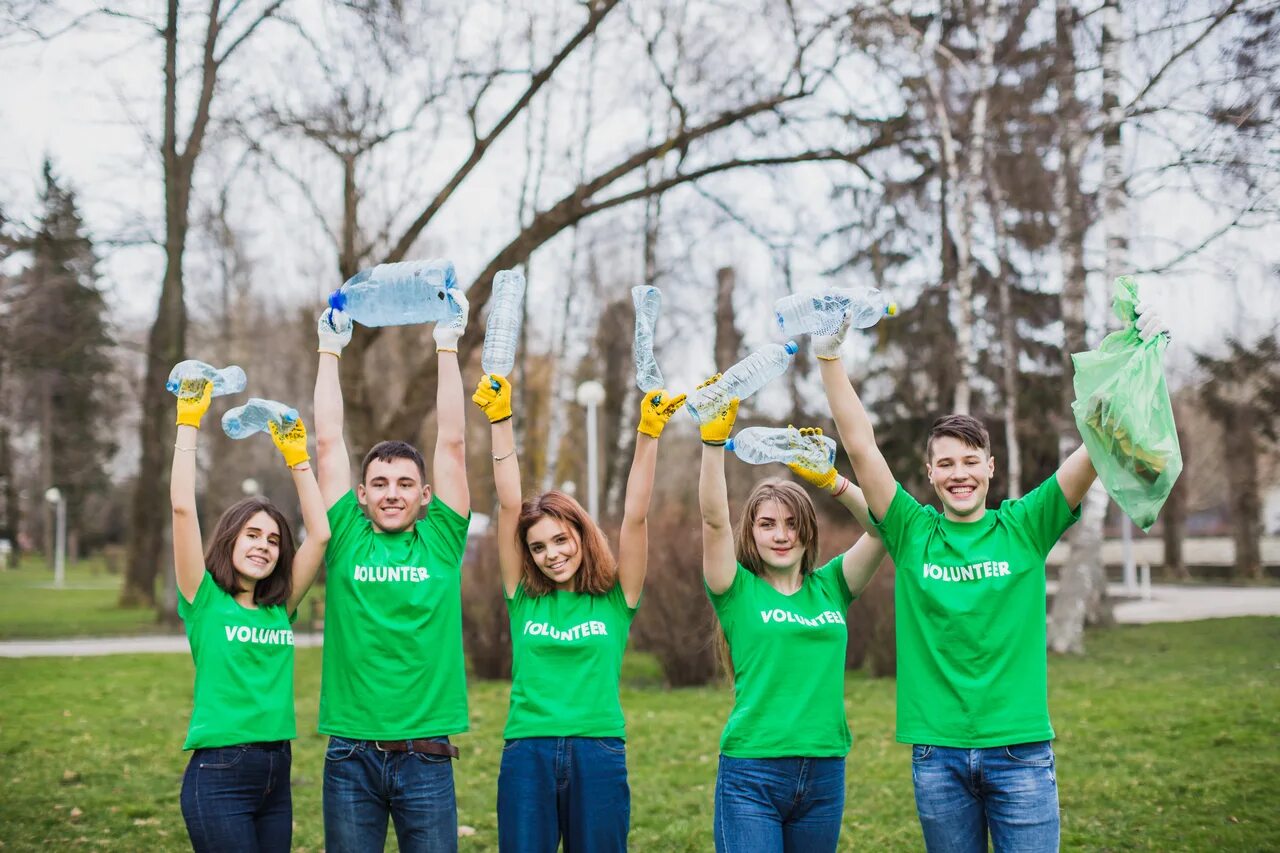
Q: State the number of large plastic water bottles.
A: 1